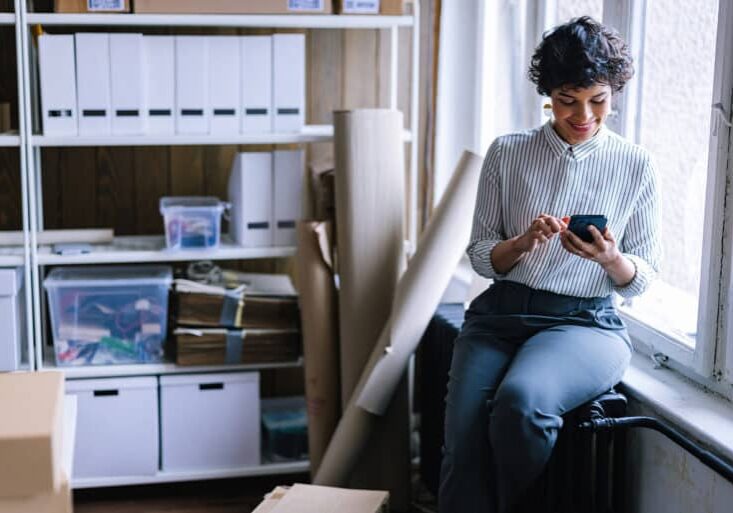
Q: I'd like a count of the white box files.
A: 10